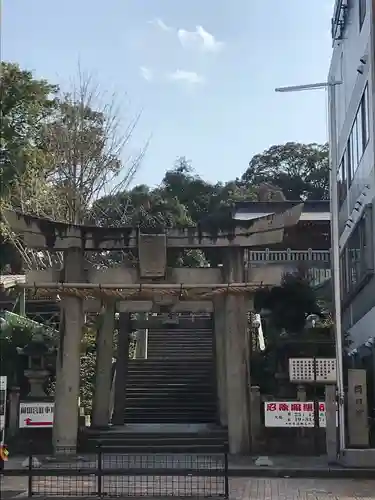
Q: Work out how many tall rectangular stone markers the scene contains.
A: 1